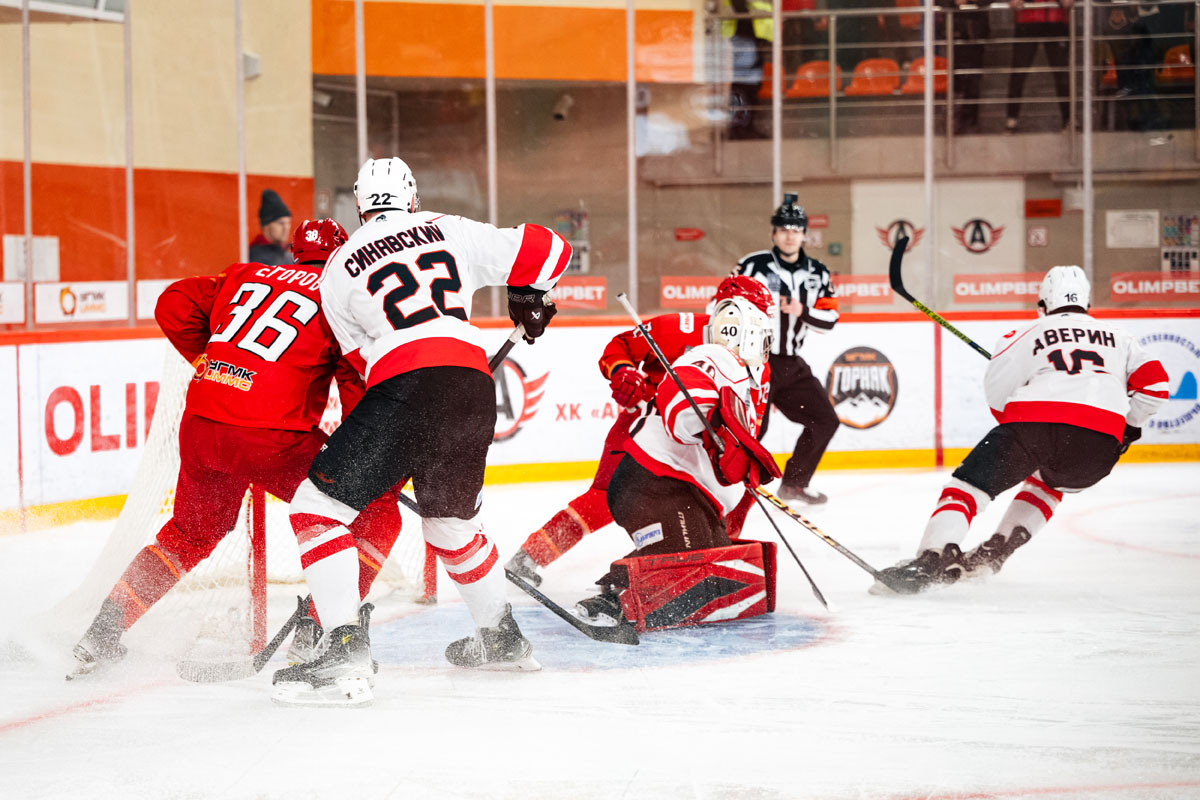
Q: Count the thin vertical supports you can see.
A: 9